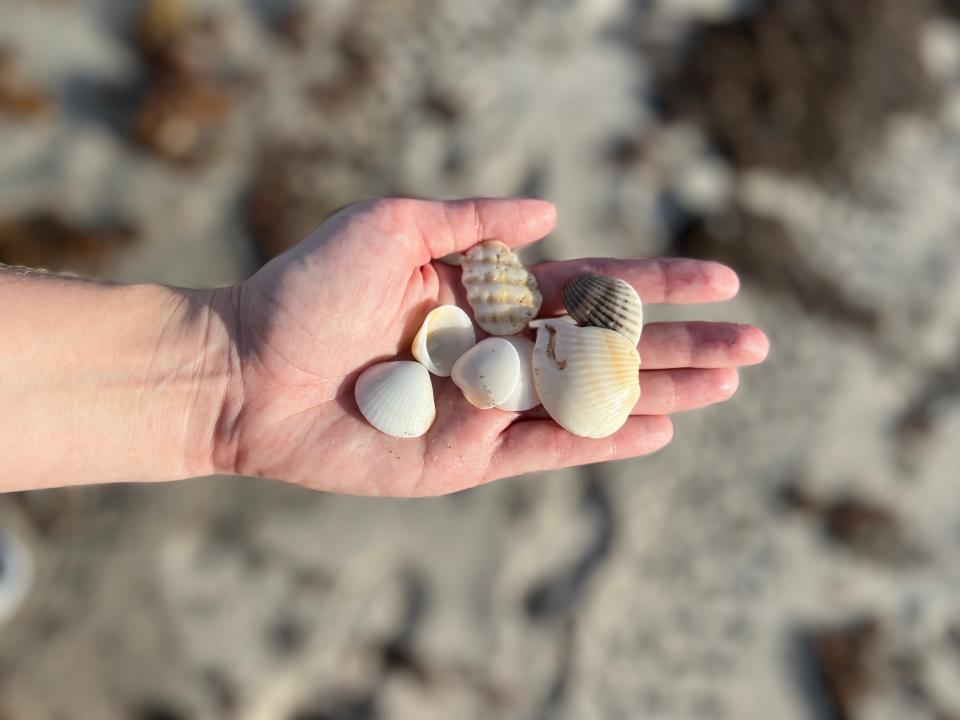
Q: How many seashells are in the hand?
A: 7